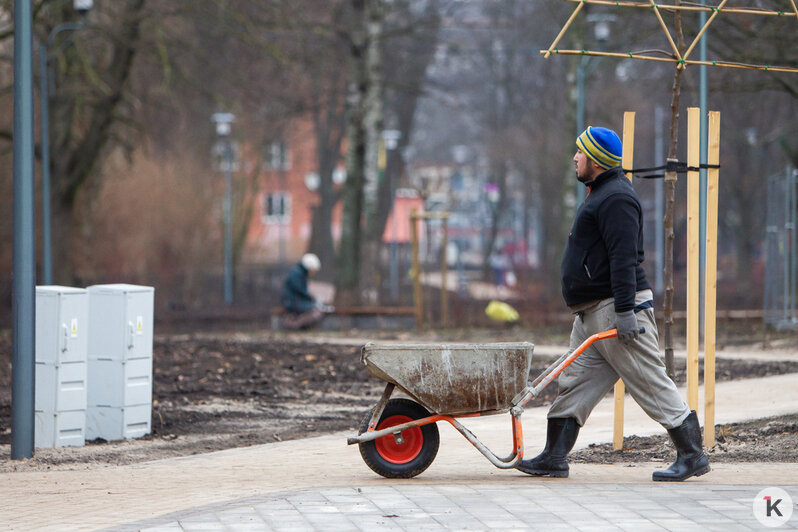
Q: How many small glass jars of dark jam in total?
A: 0